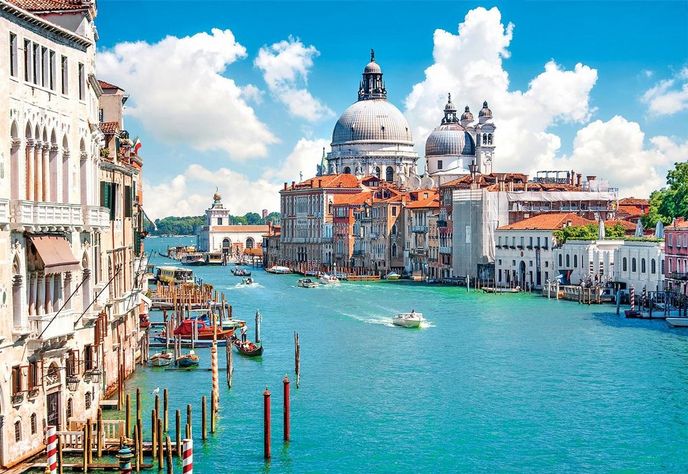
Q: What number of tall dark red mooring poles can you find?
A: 2